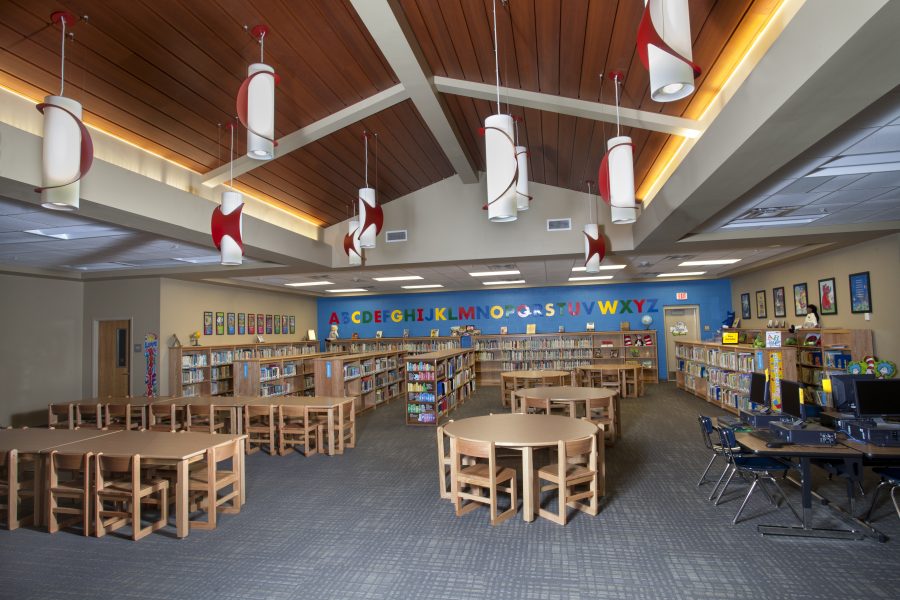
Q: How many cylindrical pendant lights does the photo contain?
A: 10